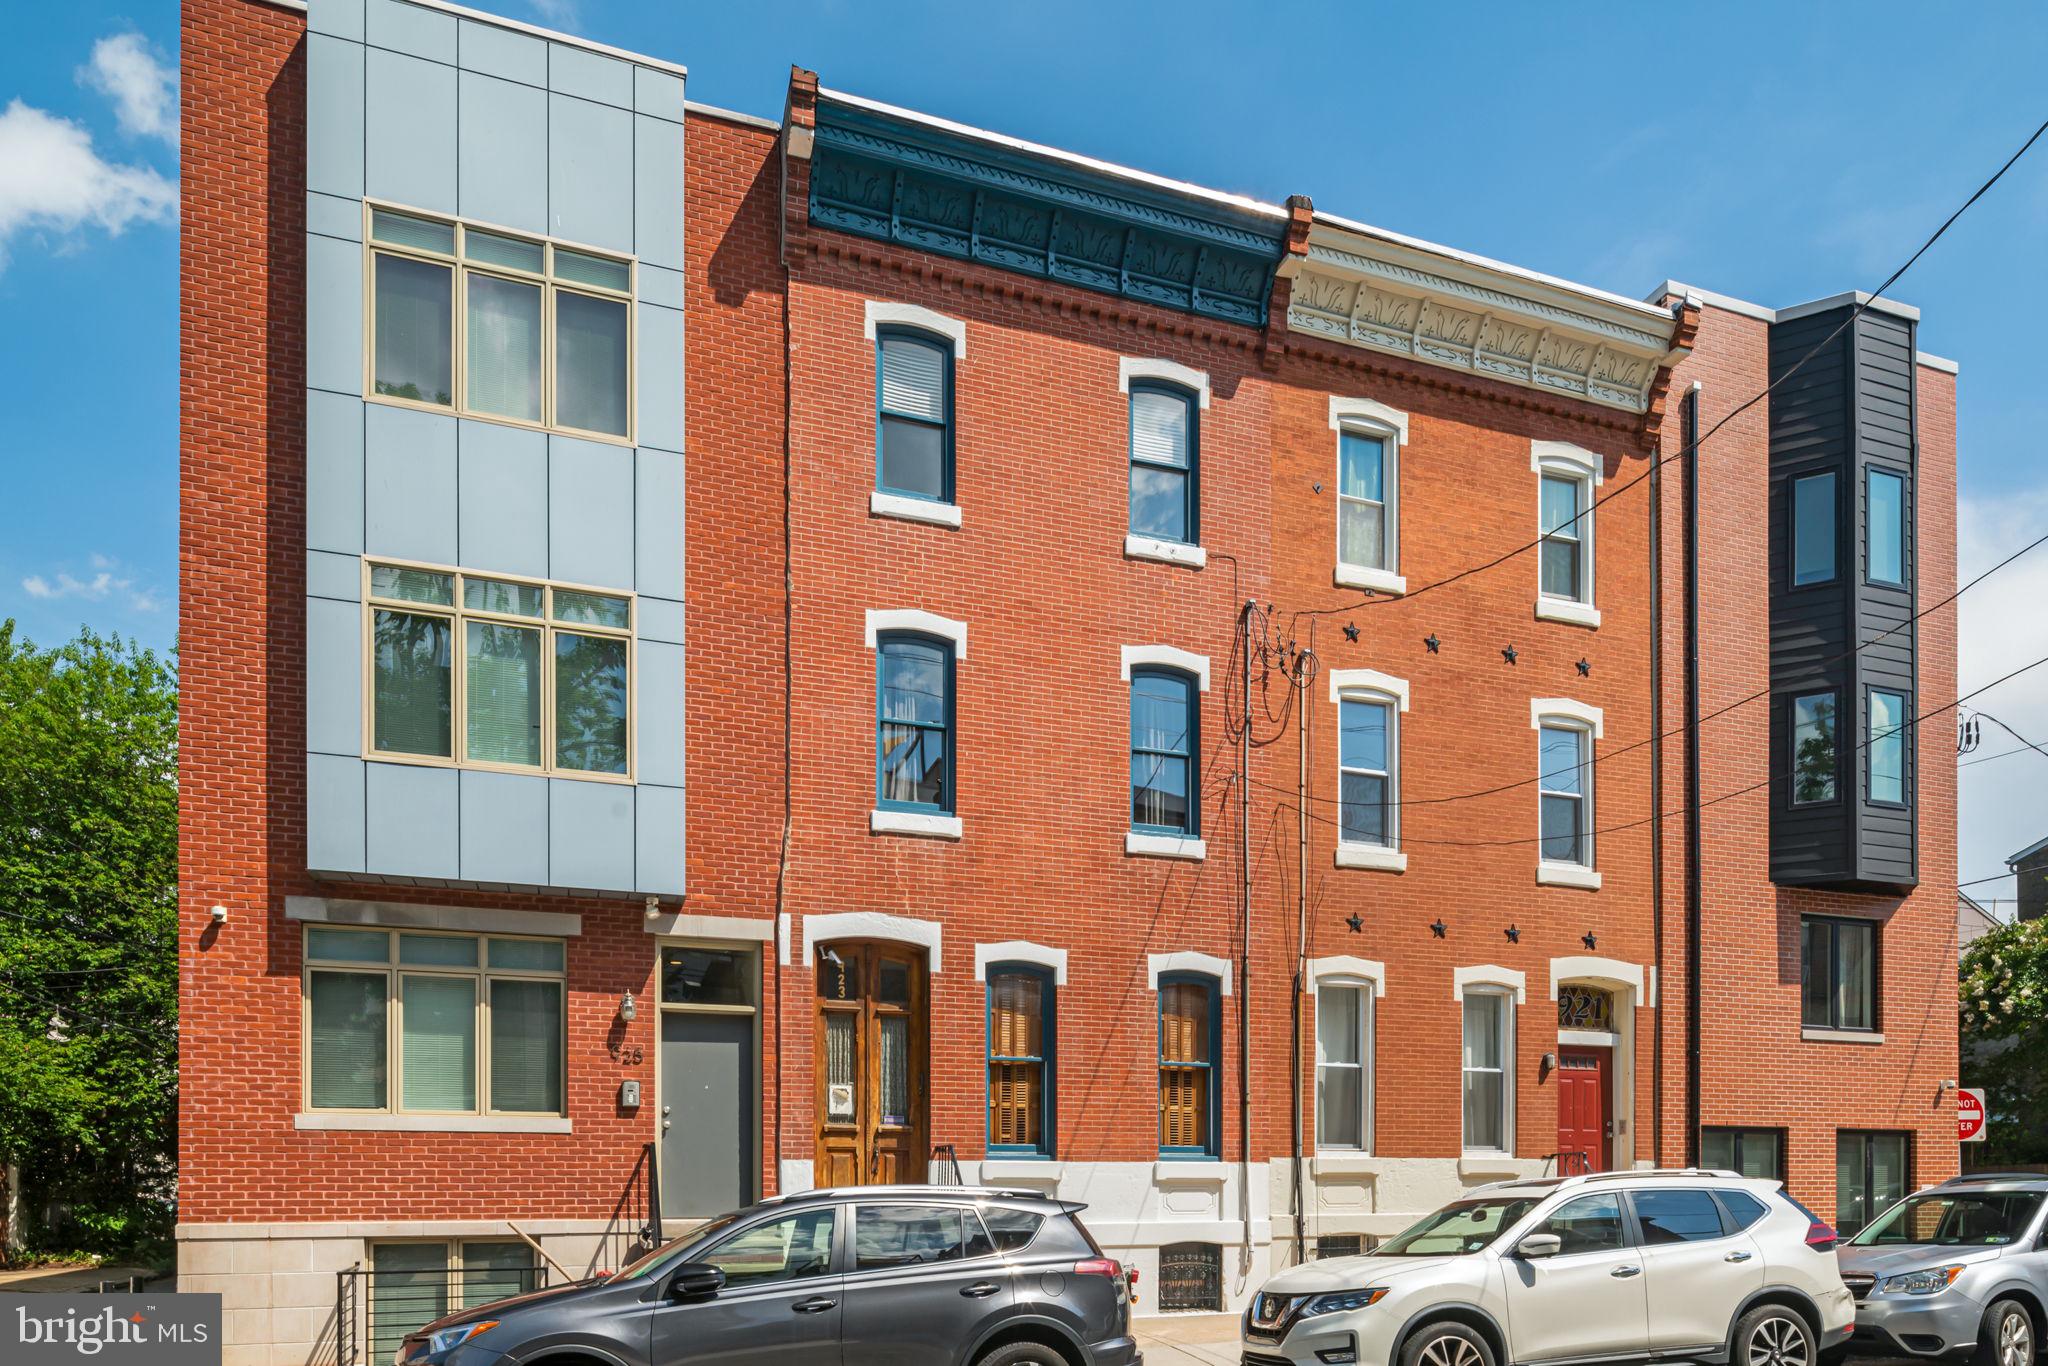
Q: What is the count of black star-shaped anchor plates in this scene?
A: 8